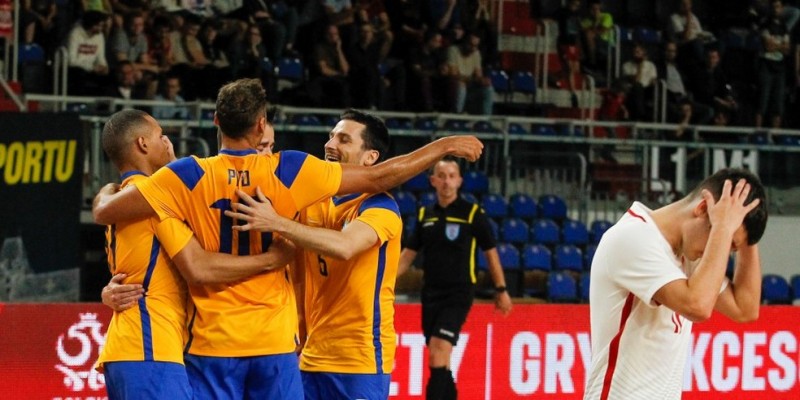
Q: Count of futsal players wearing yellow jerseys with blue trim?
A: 4